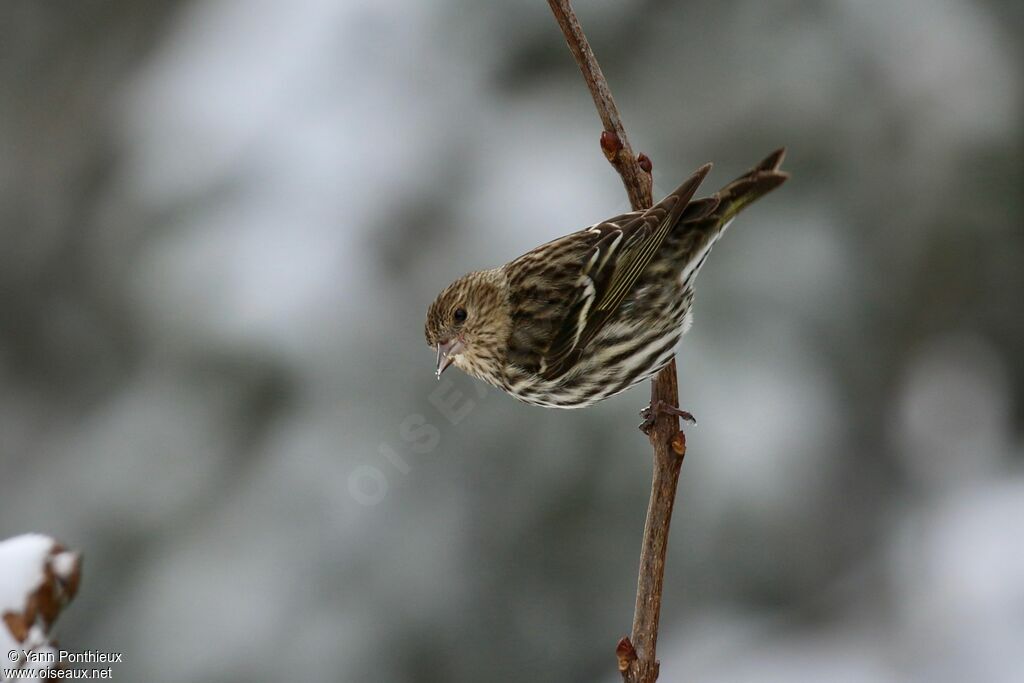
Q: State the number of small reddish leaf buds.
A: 4